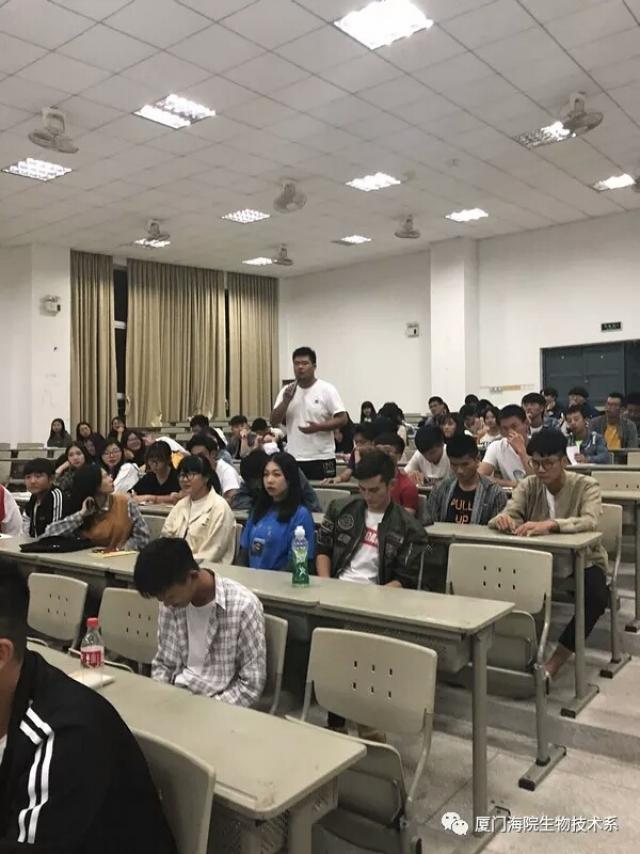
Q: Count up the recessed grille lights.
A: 11